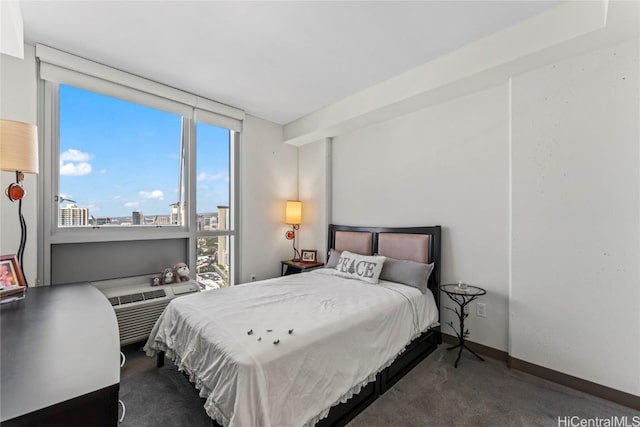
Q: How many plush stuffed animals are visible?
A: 3